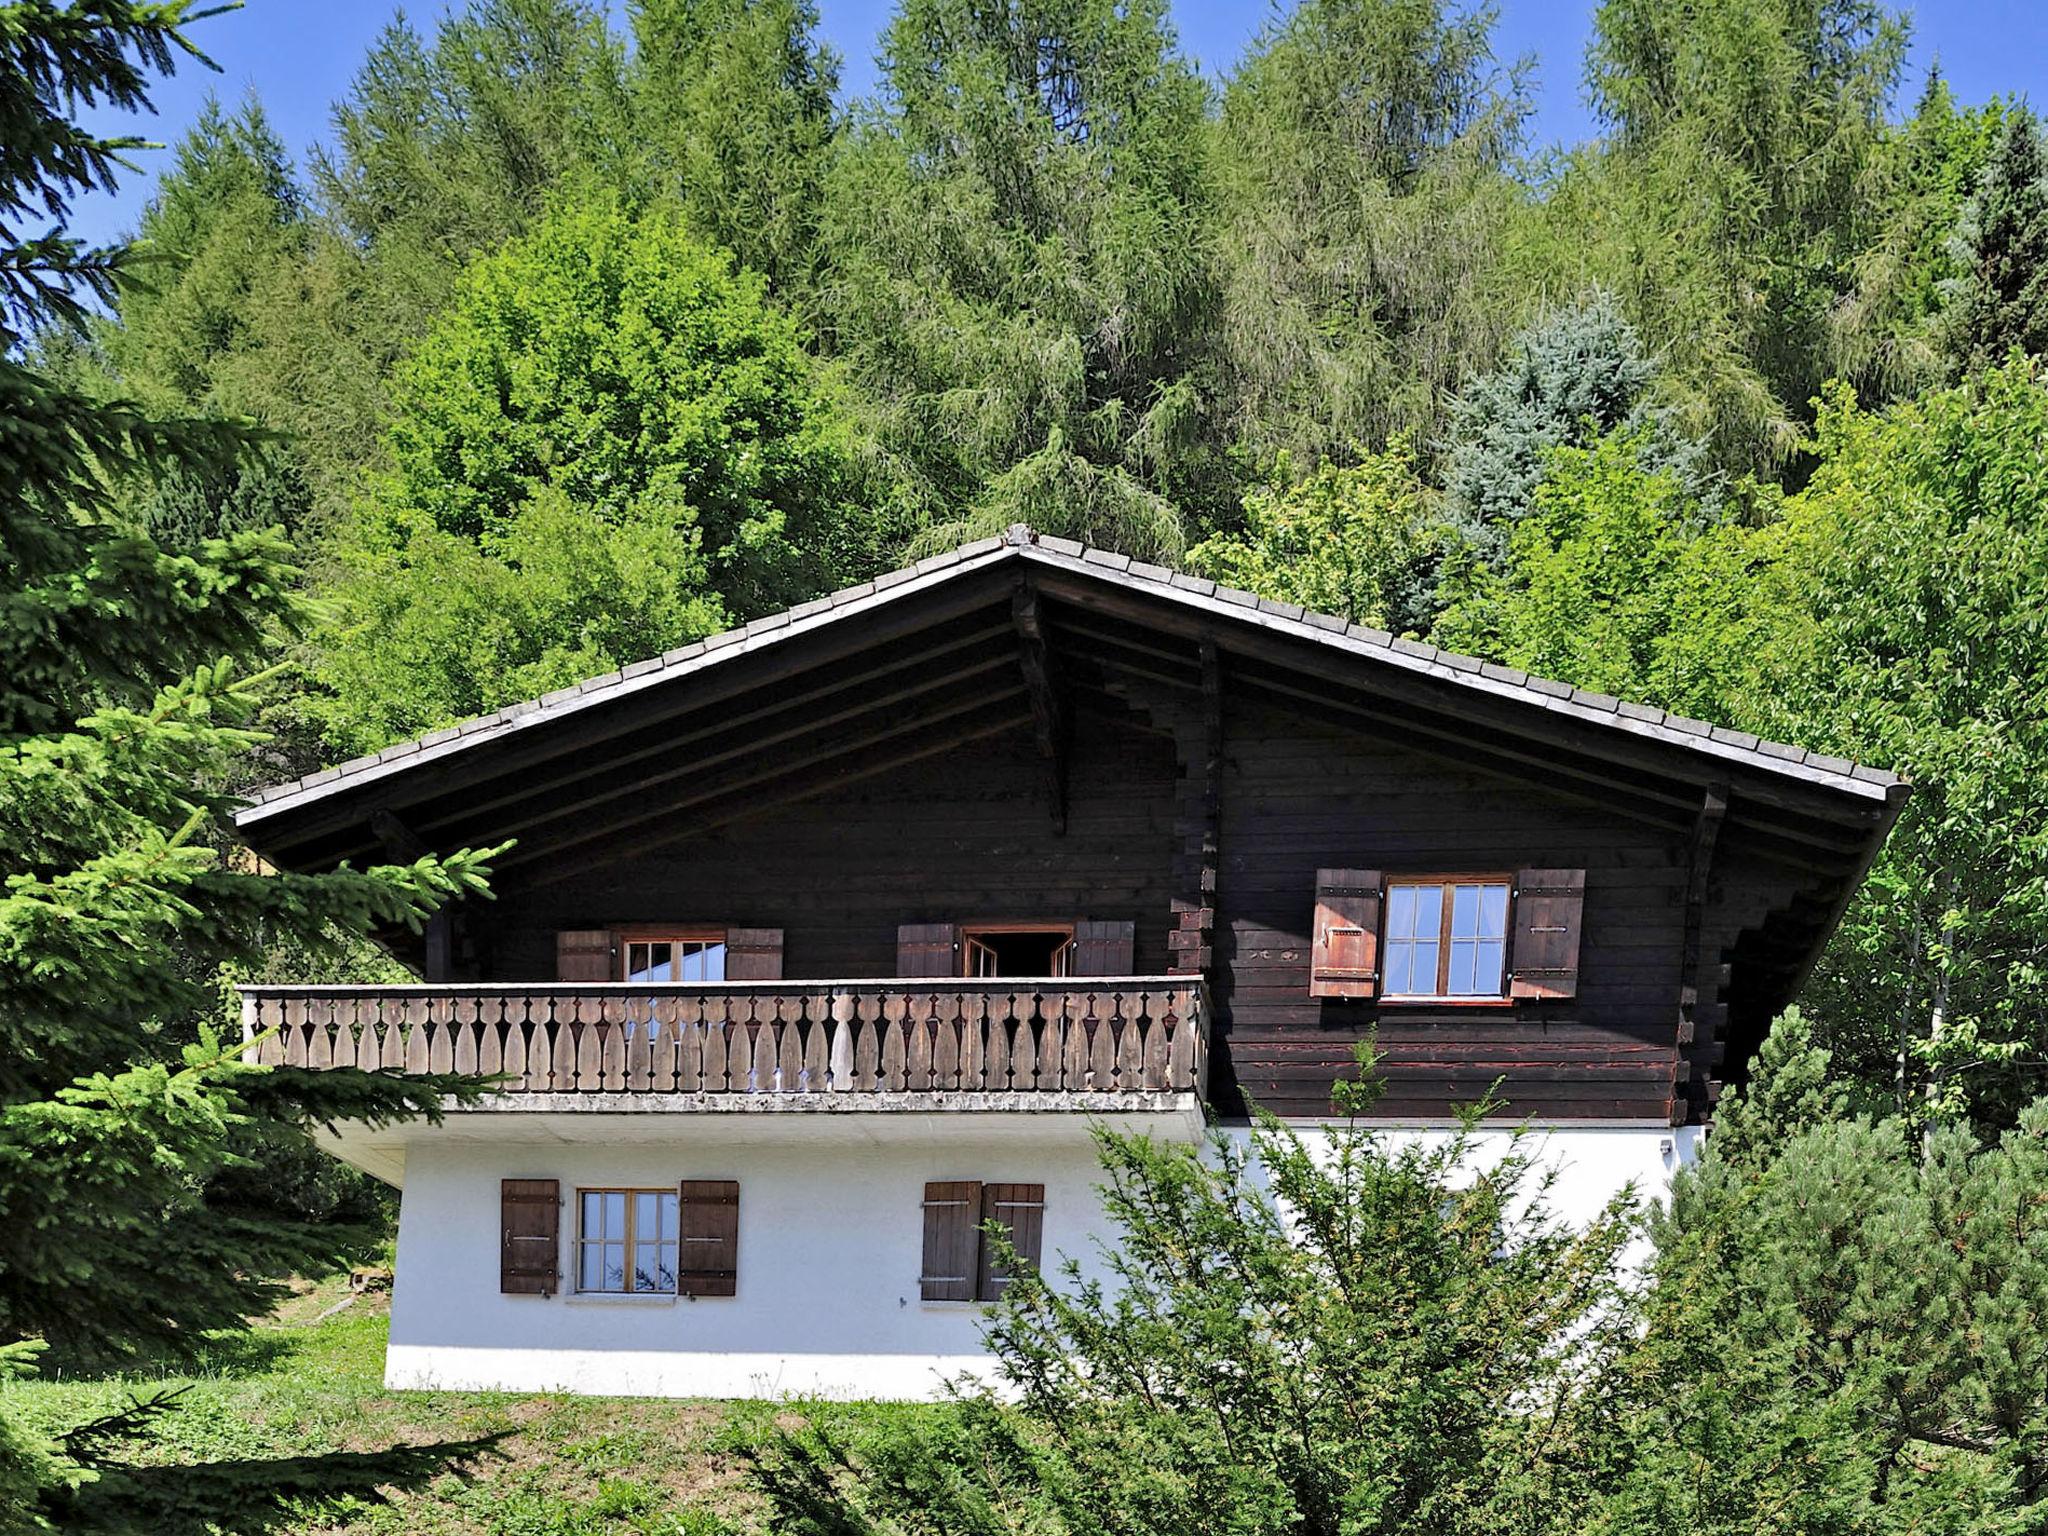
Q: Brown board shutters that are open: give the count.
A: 8